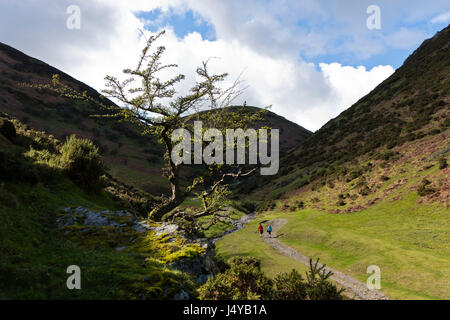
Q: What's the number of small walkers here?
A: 2